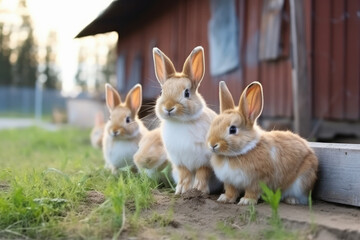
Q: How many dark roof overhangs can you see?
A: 1